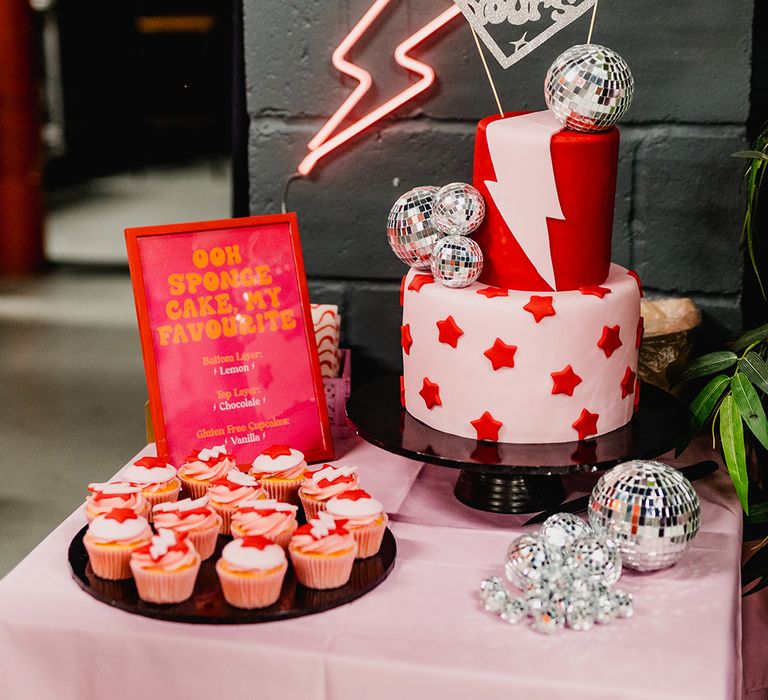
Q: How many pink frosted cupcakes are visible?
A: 13